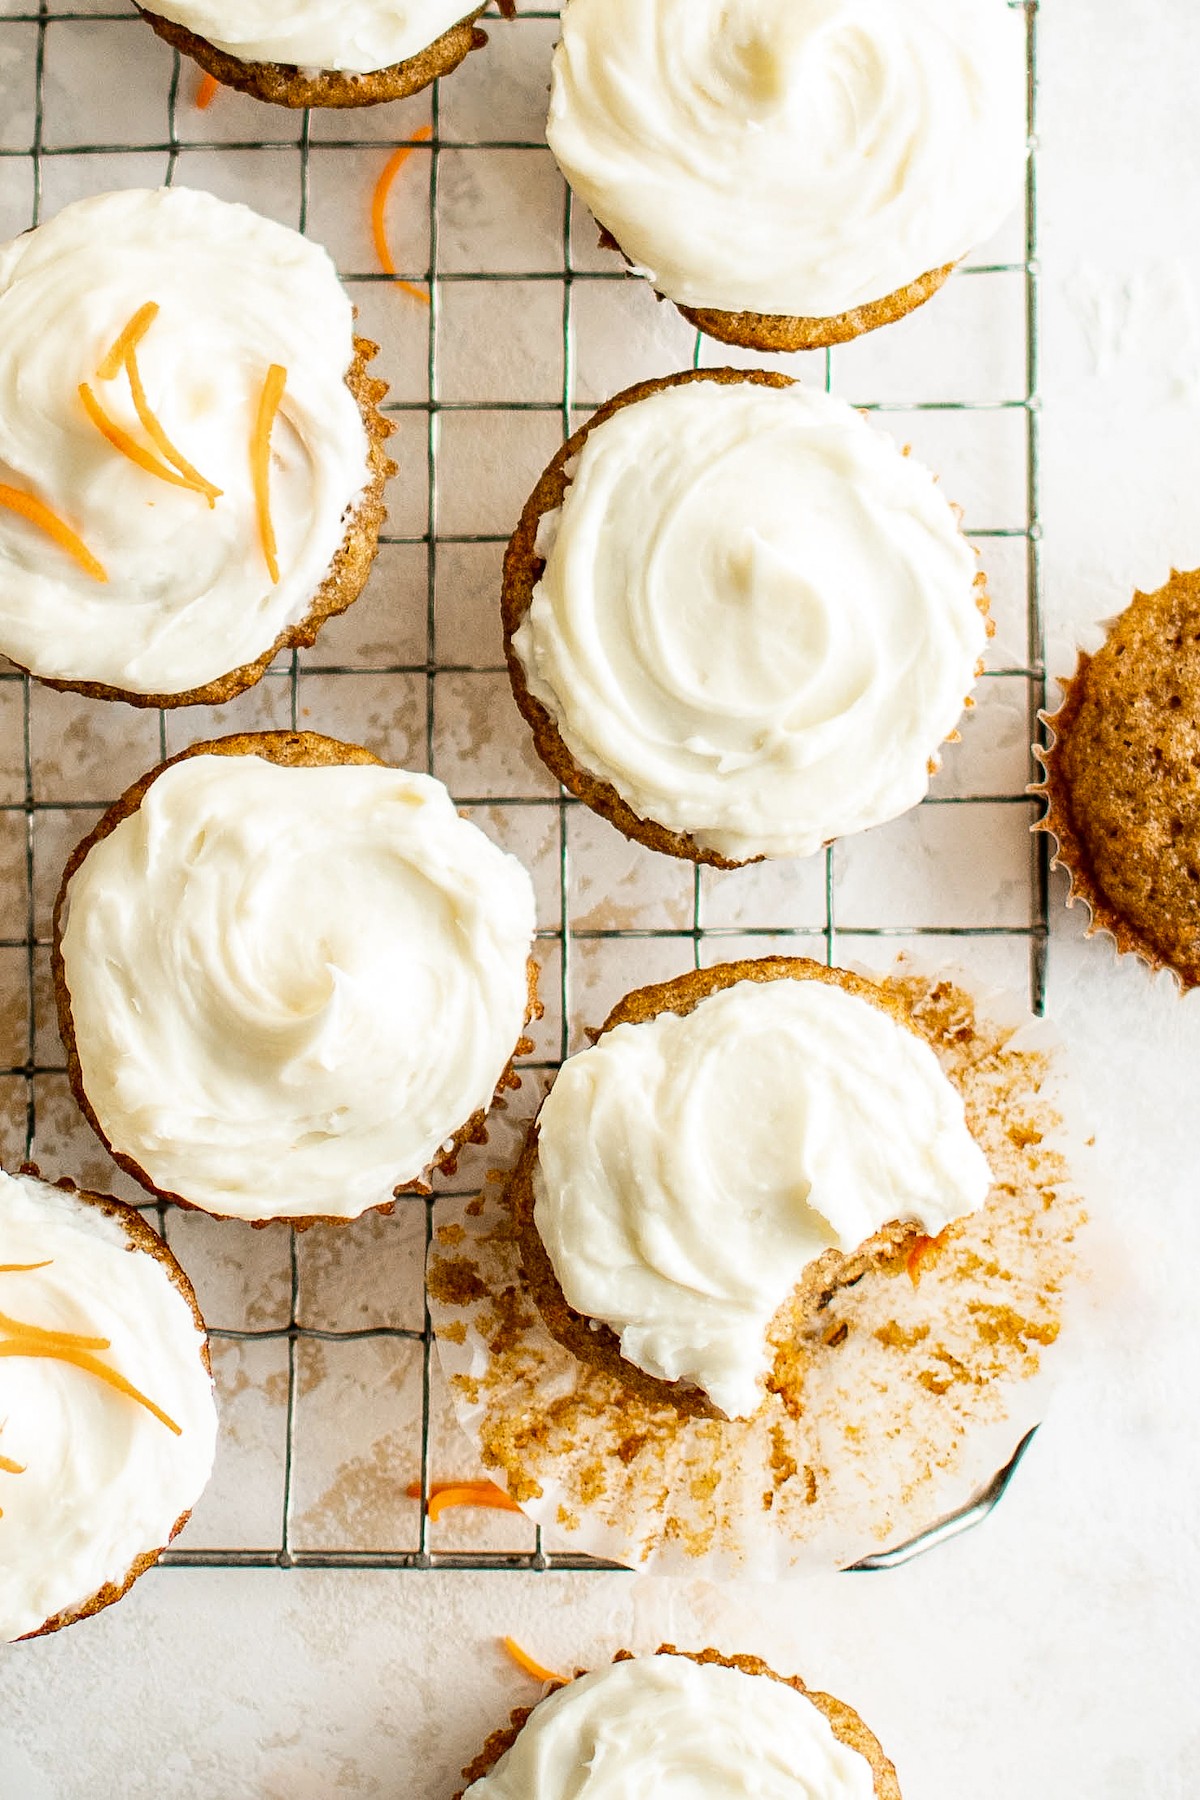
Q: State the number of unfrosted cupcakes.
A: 1